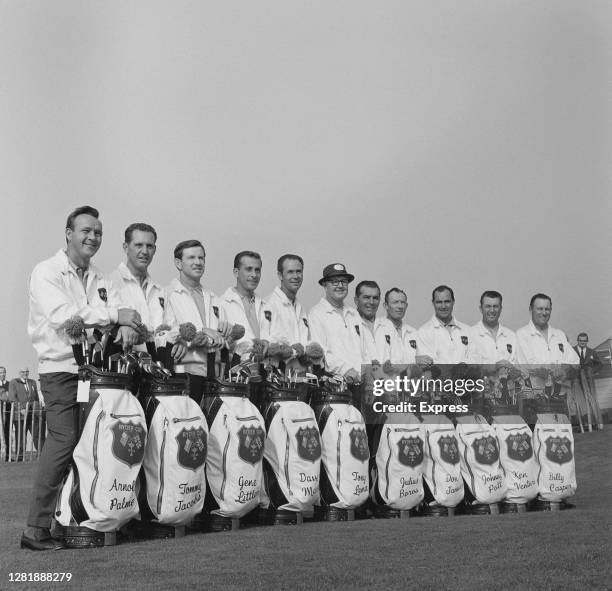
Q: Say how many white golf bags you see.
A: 10